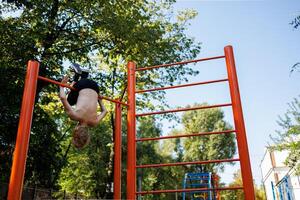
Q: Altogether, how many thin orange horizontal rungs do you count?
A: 6